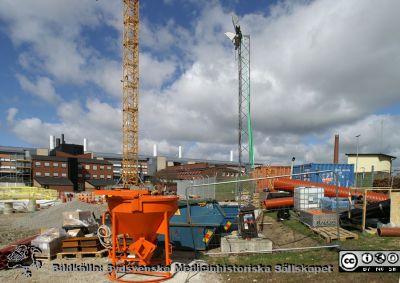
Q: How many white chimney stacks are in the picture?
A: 5